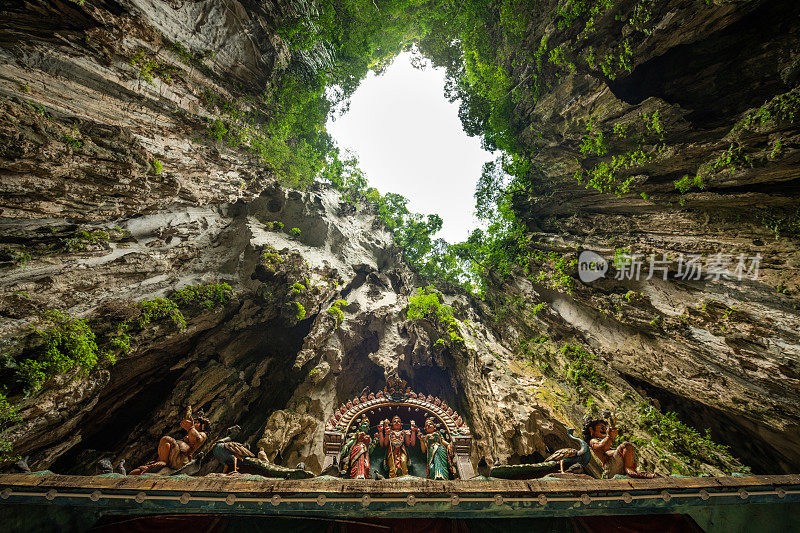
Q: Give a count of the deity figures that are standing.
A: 3